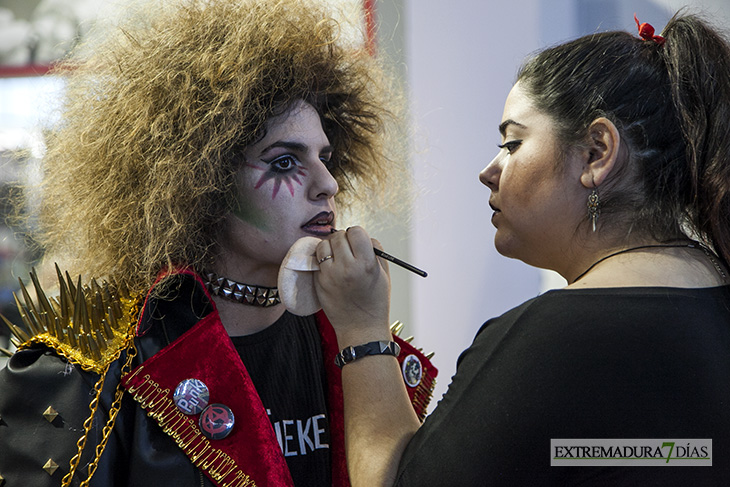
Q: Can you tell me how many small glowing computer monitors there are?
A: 0